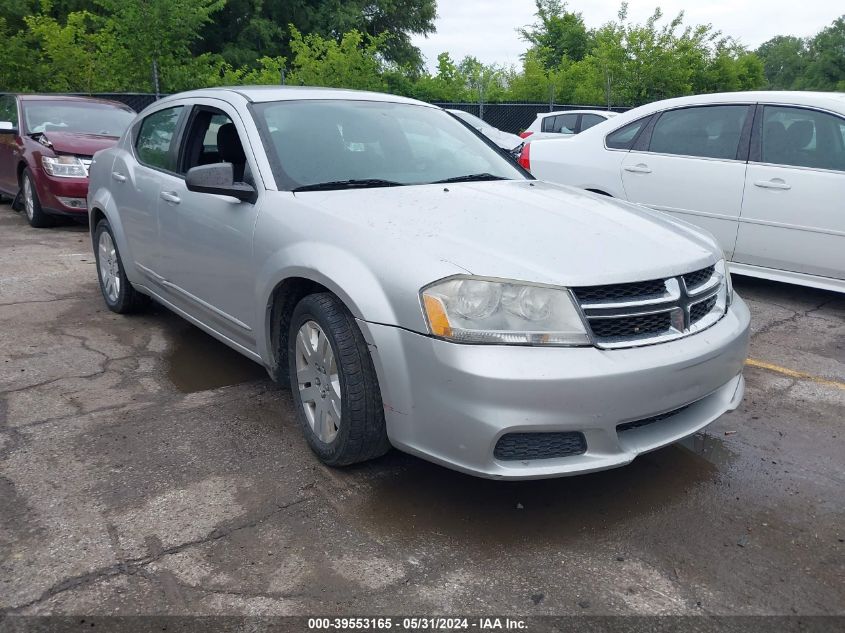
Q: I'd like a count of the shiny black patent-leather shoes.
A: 0